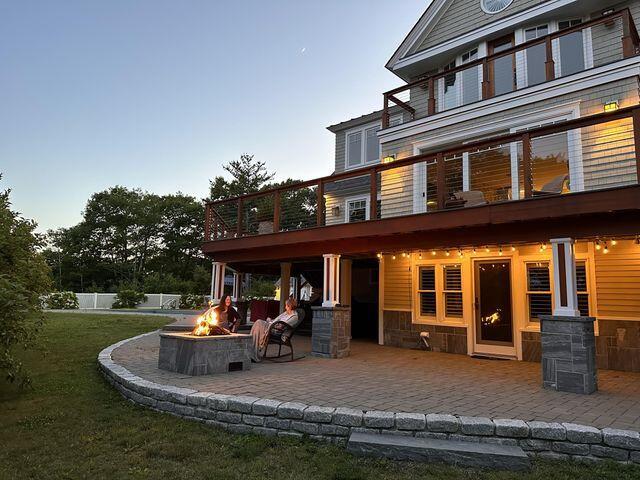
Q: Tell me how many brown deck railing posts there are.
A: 13